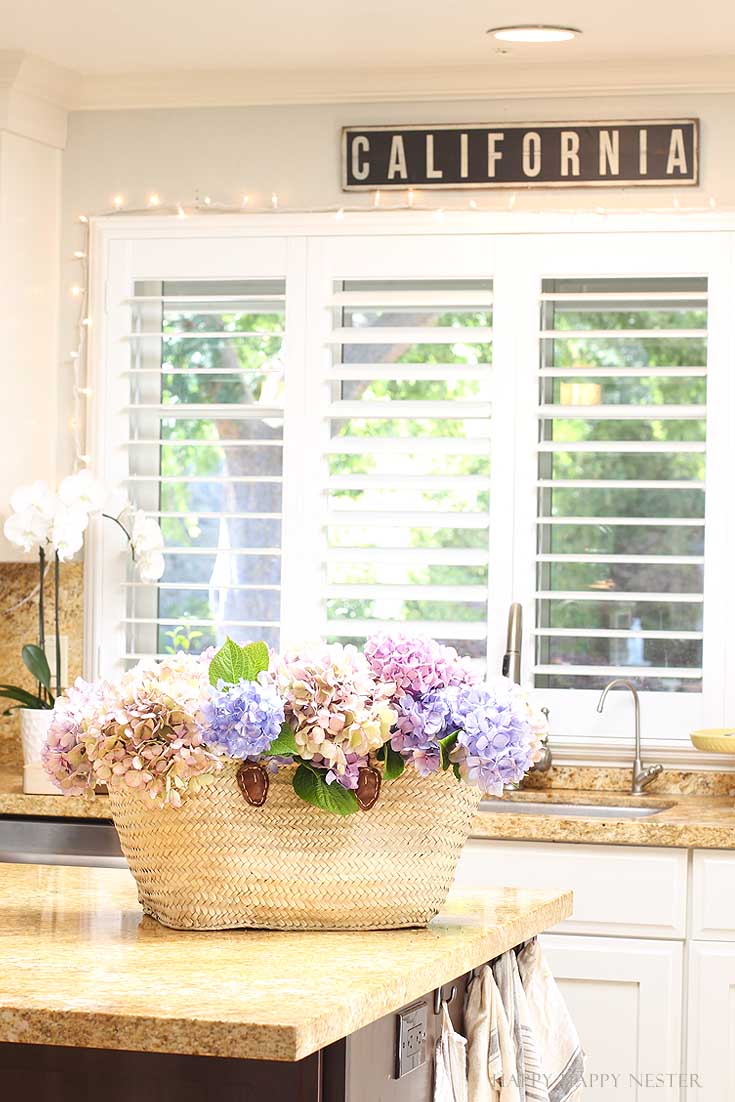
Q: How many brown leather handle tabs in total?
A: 2